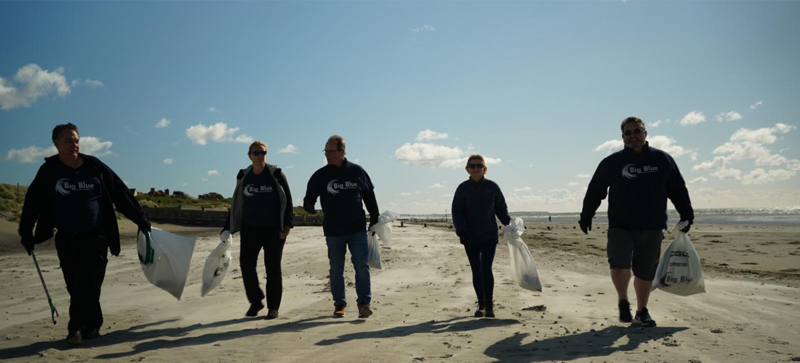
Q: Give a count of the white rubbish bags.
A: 5